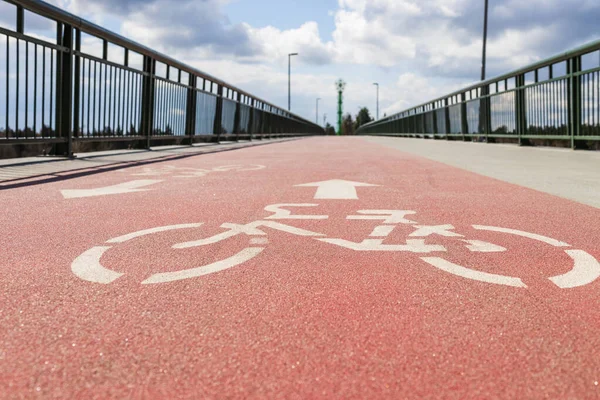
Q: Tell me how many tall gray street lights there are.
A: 4